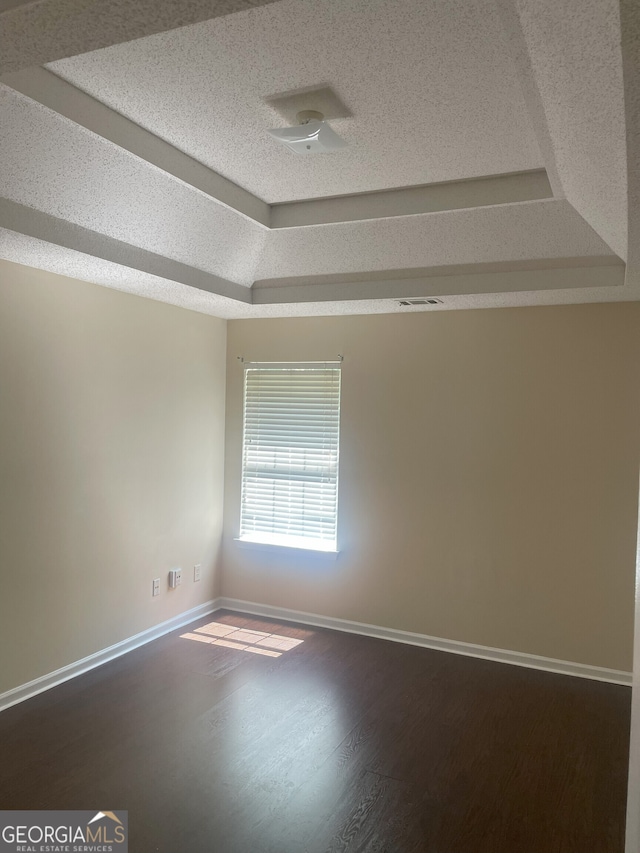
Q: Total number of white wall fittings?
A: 3